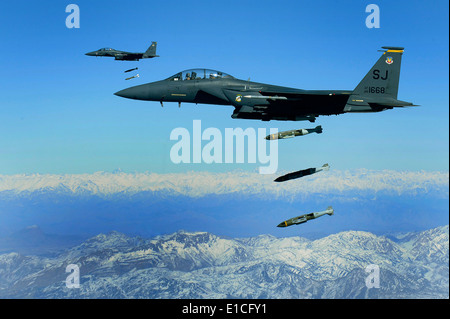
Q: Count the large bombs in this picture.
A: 3